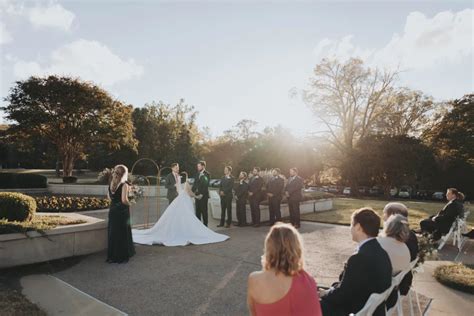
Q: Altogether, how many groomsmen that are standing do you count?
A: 5